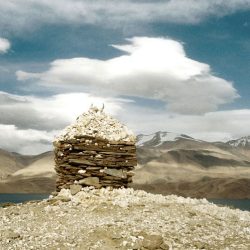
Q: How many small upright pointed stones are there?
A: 2